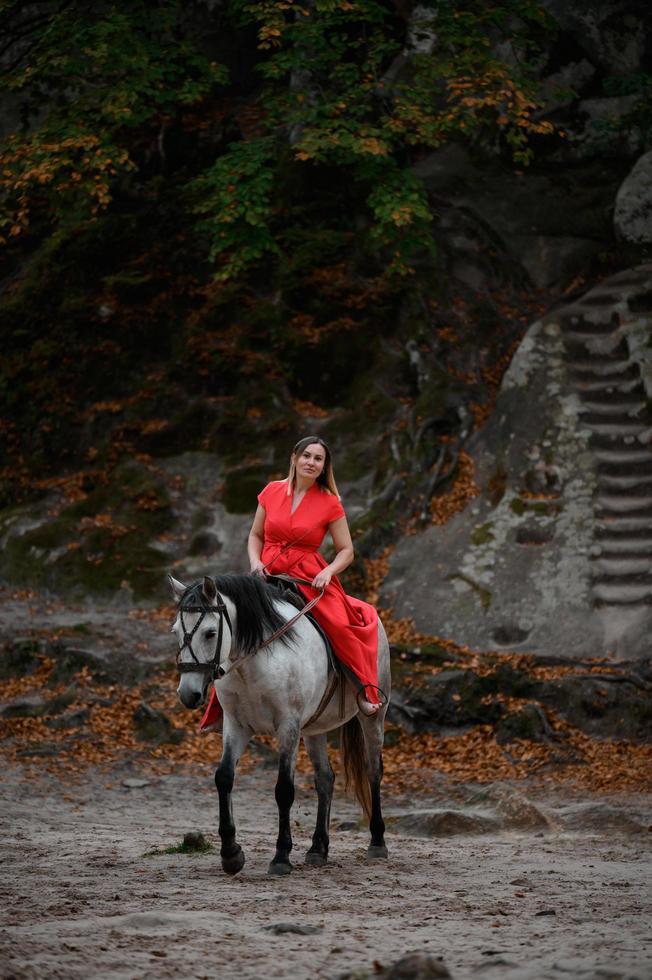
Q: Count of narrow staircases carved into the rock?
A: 1